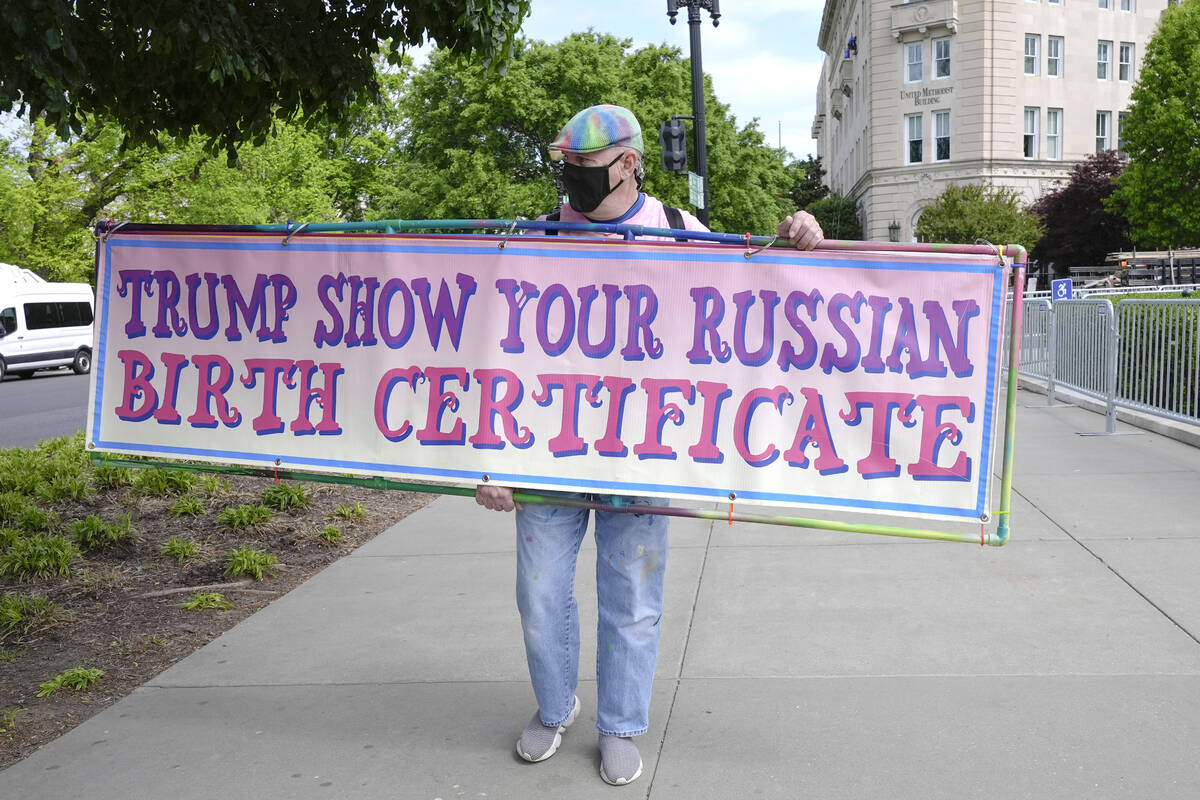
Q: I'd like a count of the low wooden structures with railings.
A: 1